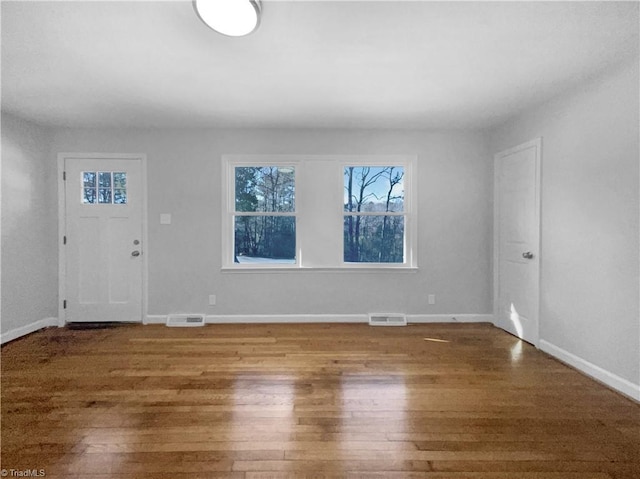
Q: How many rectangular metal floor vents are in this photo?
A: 2